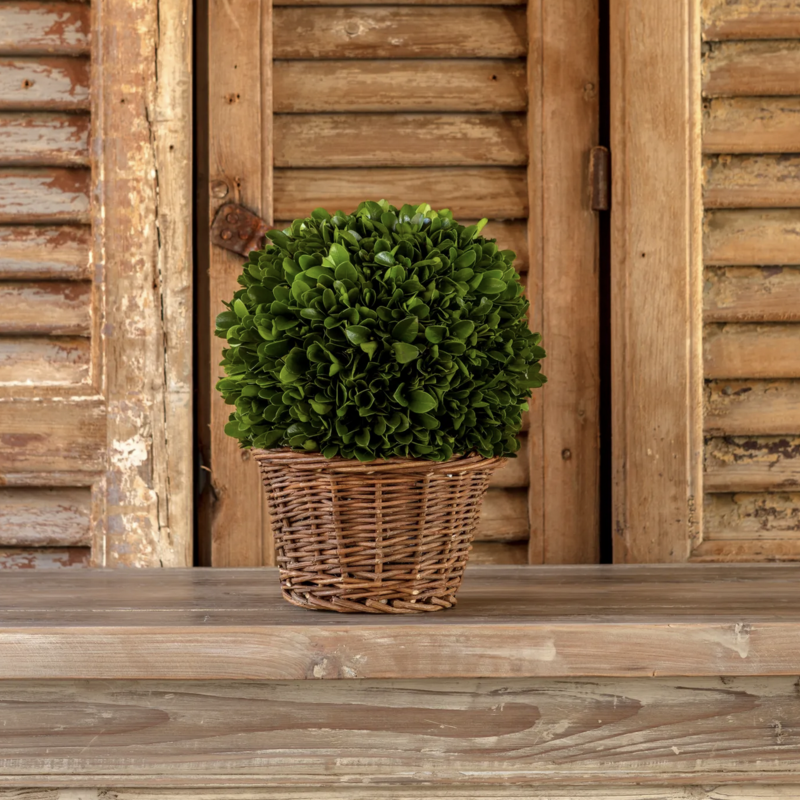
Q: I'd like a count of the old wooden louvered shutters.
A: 3